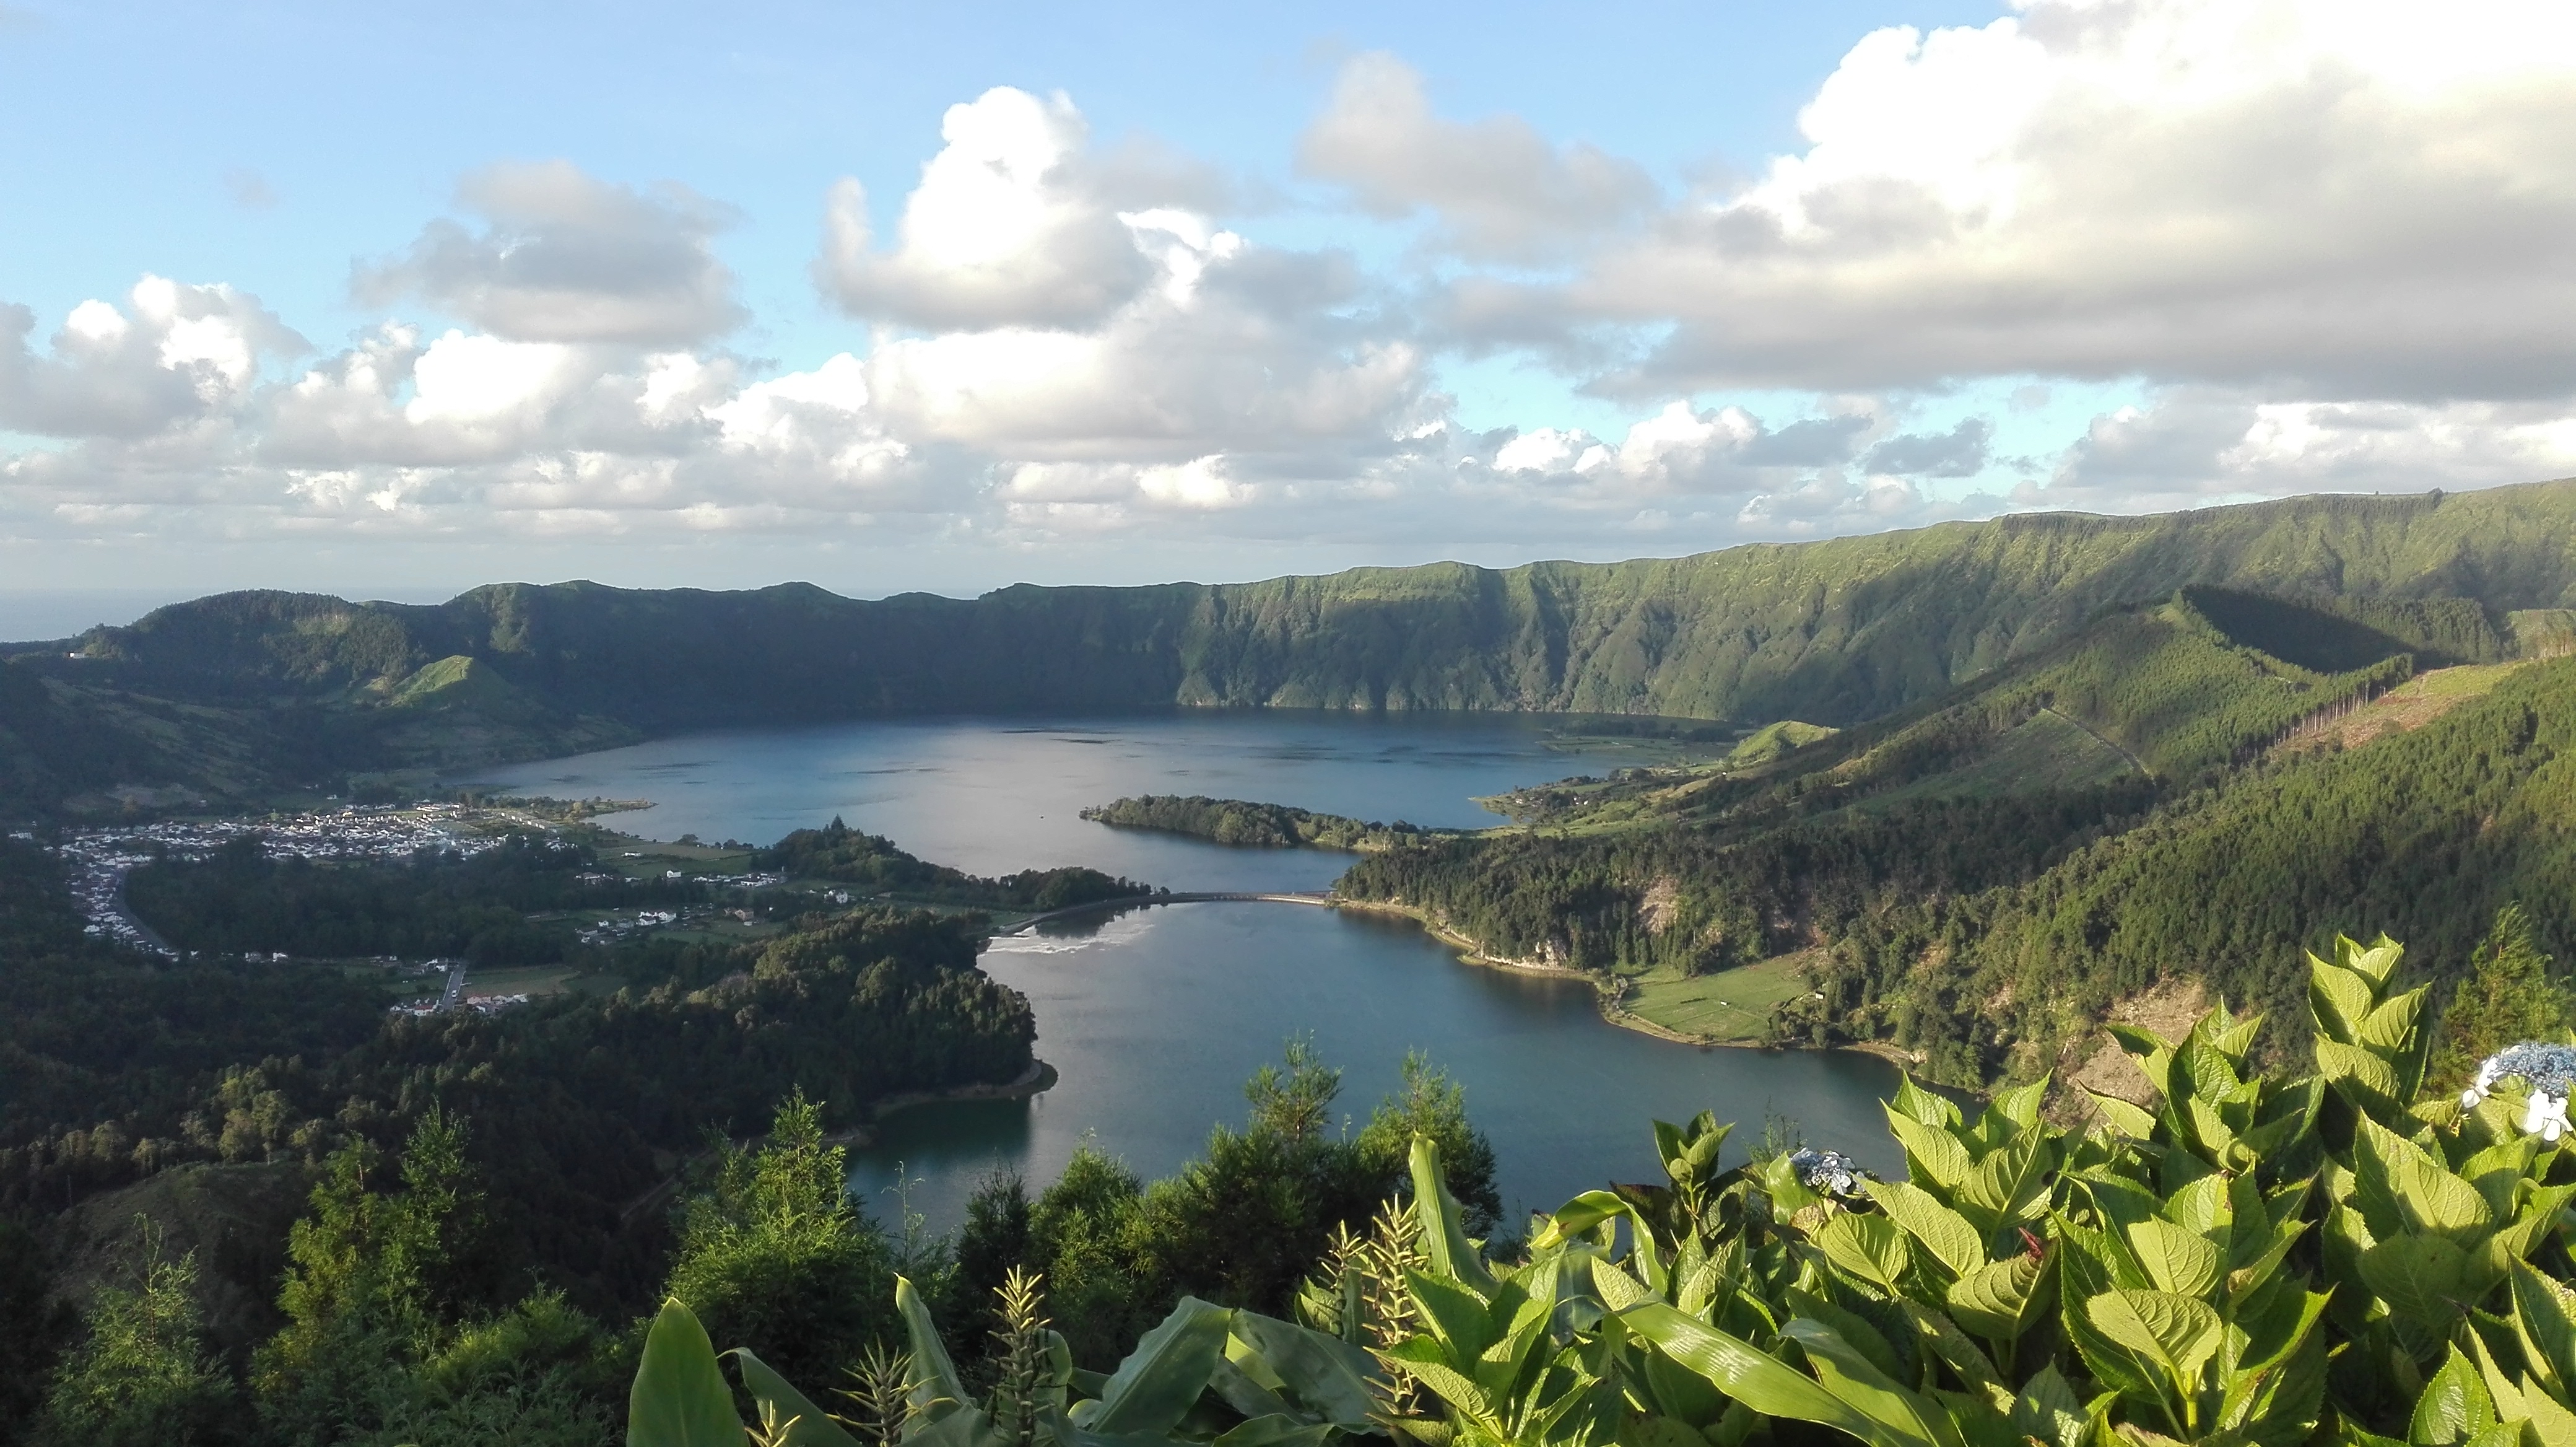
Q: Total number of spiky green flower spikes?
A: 5